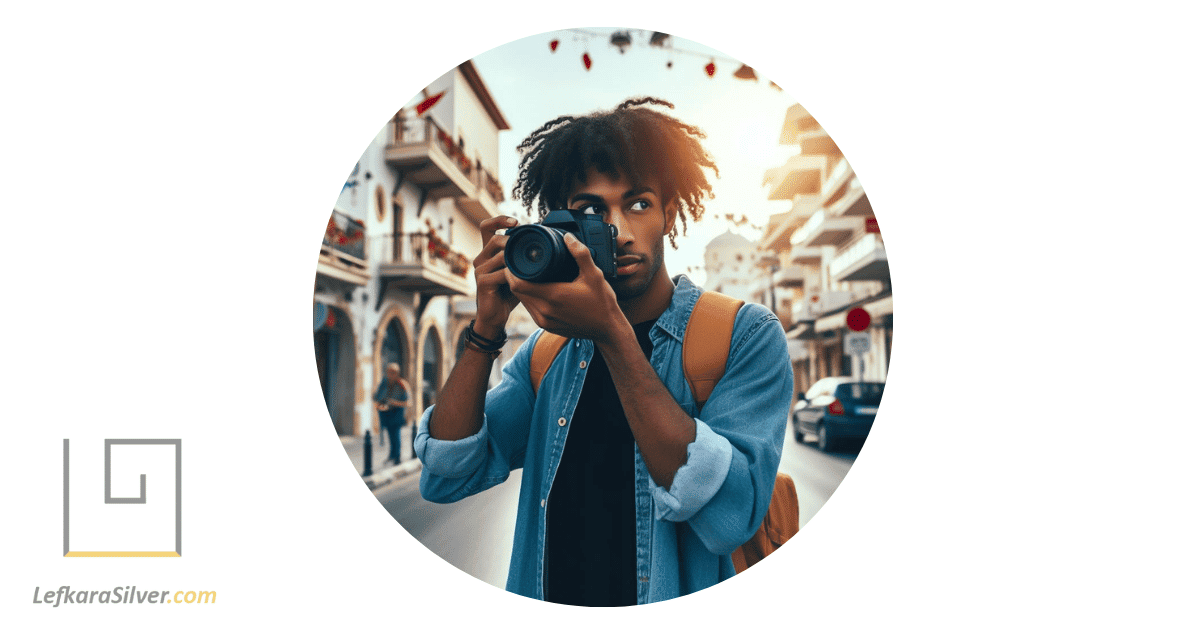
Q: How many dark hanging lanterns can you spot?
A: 2